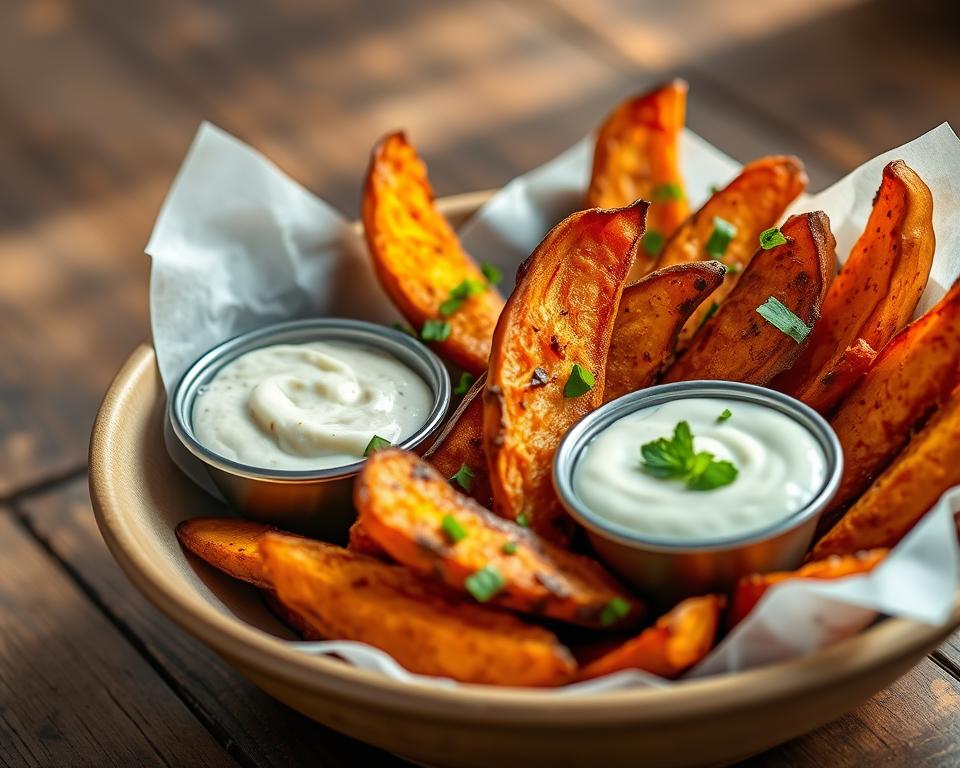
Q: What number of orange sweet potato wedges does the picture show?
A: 15